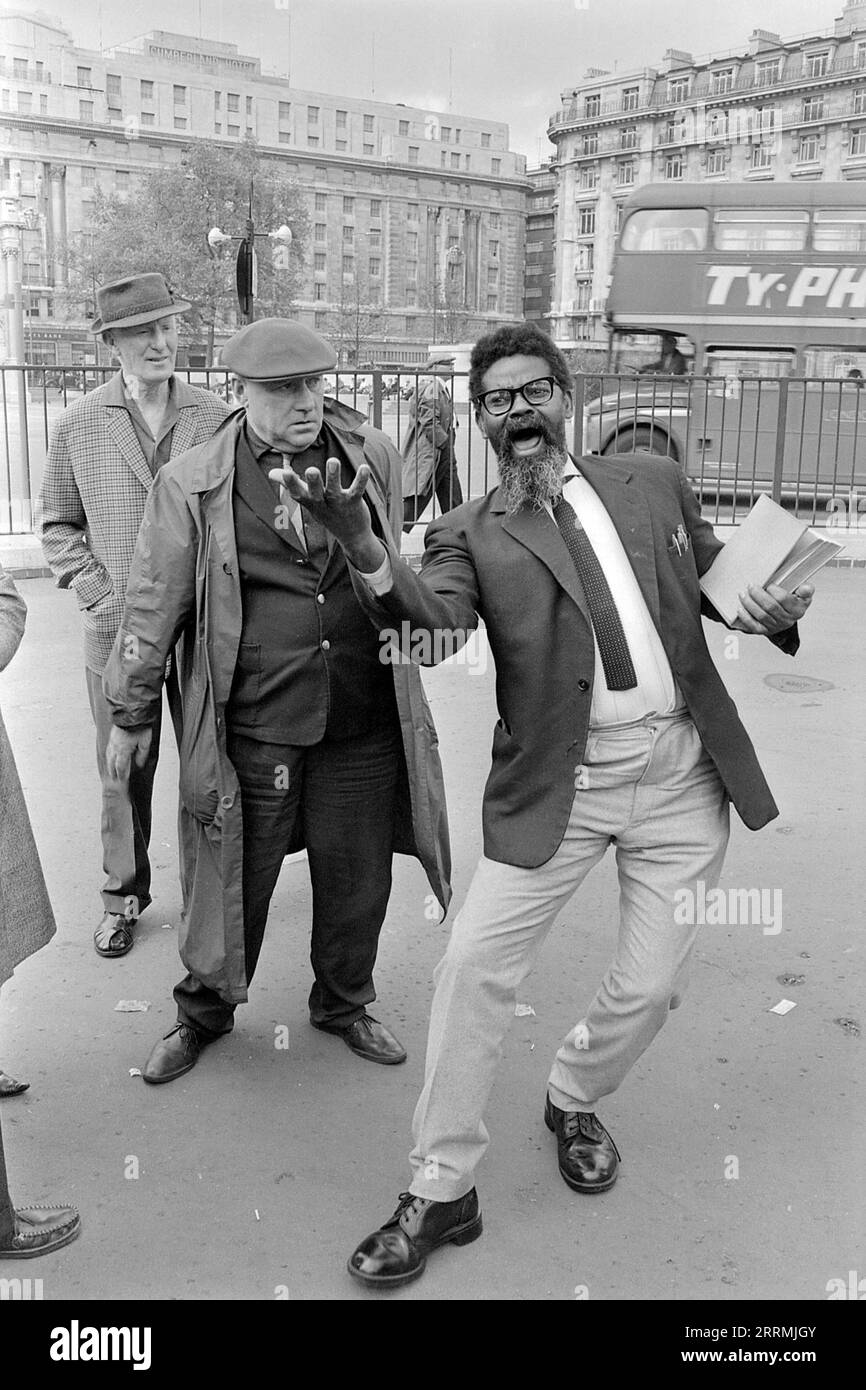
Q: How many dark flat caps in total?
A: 1